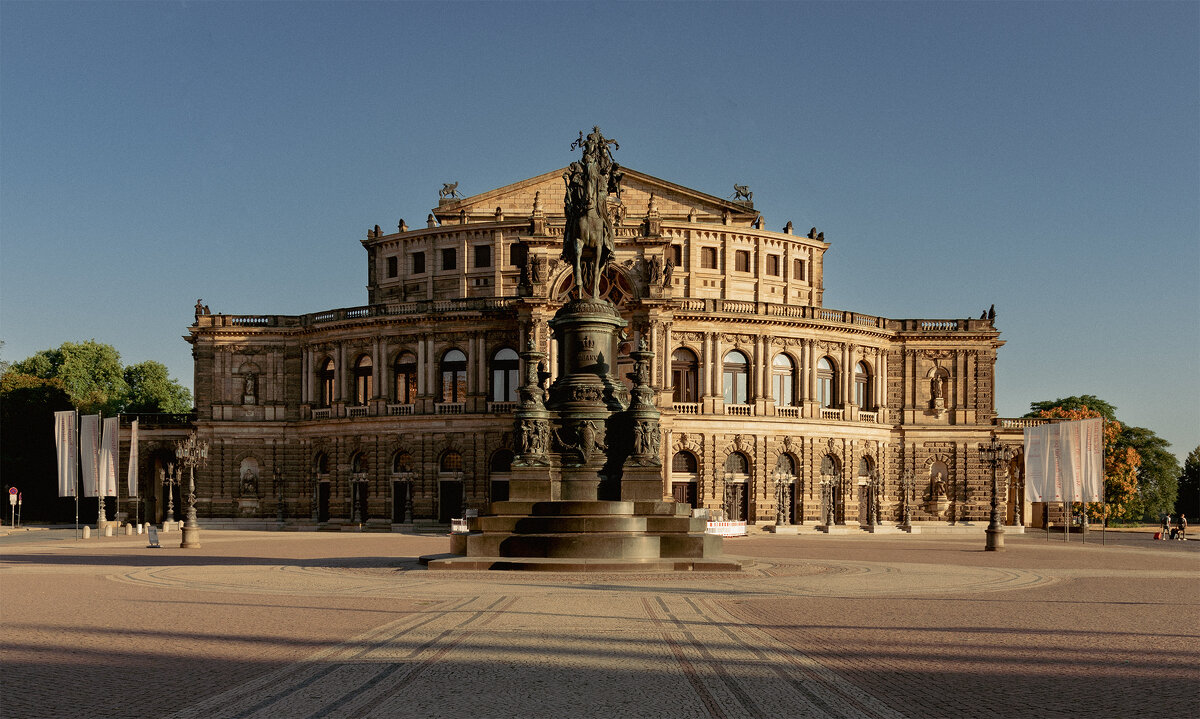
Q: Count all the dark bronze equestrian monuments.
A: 1